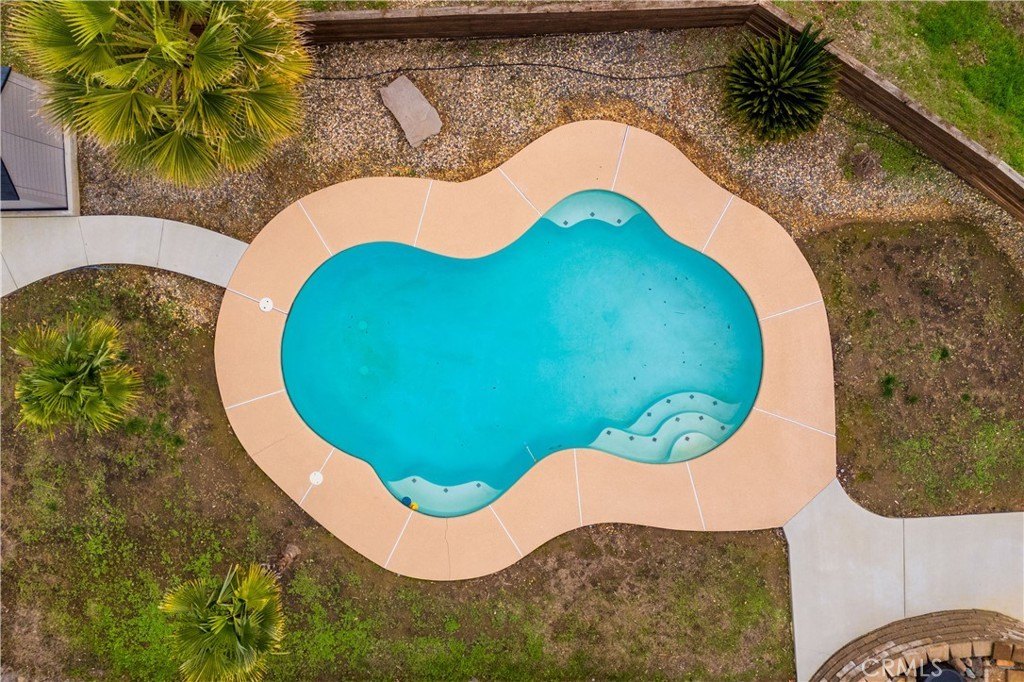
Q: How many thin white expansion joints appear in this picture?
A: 14